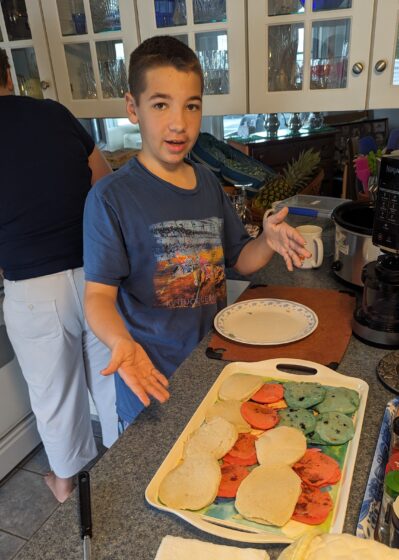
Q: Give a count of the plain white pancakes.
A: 6